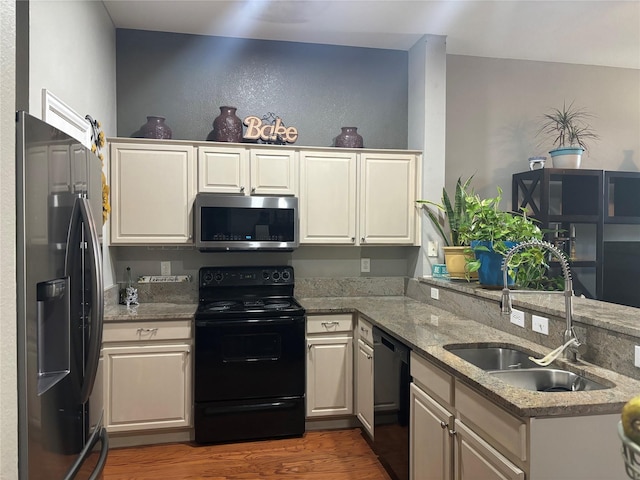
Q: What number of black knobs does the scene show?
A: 5